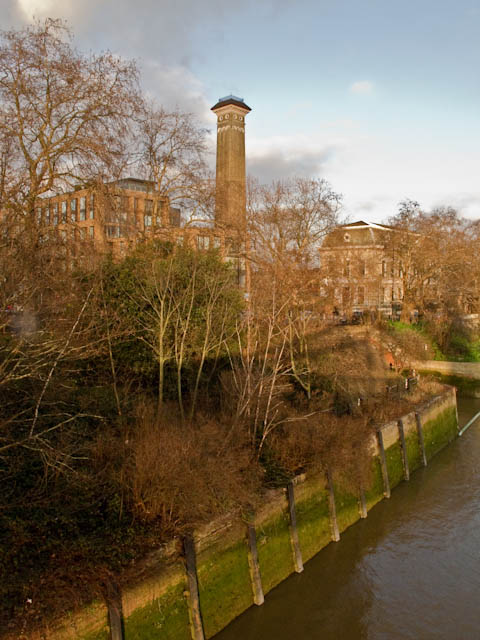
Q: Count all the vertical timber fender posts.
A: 9